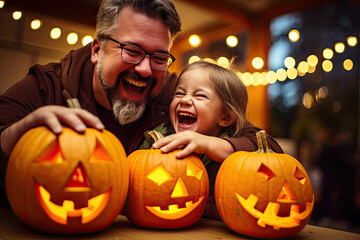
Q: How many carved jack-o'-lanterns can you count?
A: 3